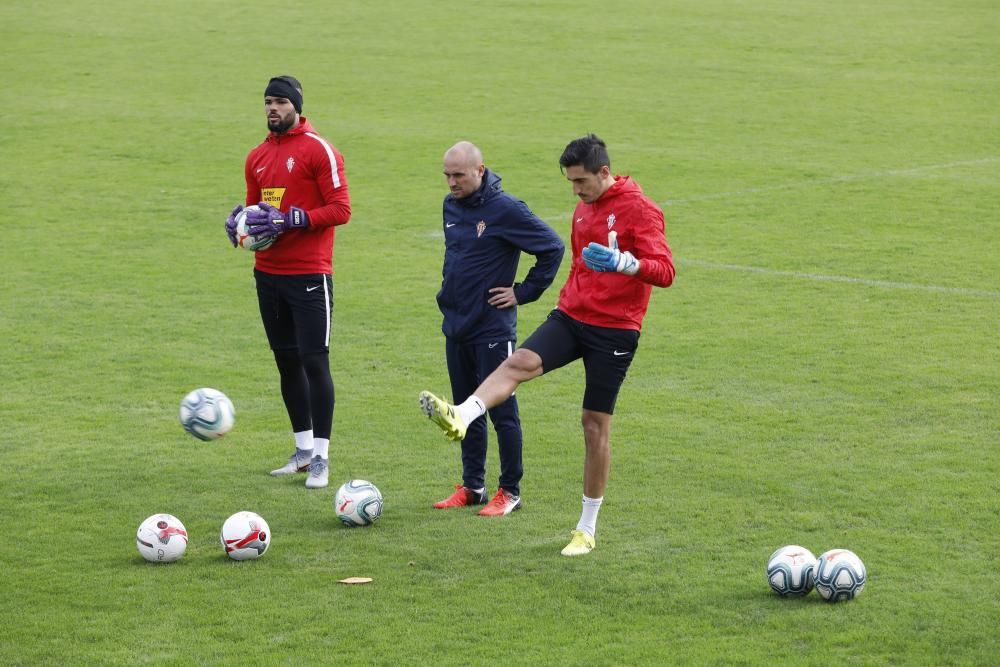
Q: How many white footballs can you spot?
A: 7